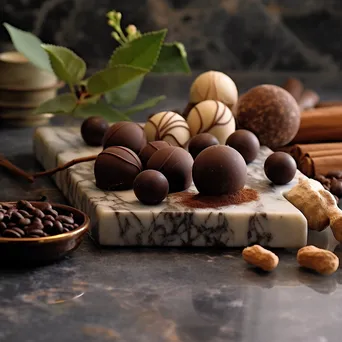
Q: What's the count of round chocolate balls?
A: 14